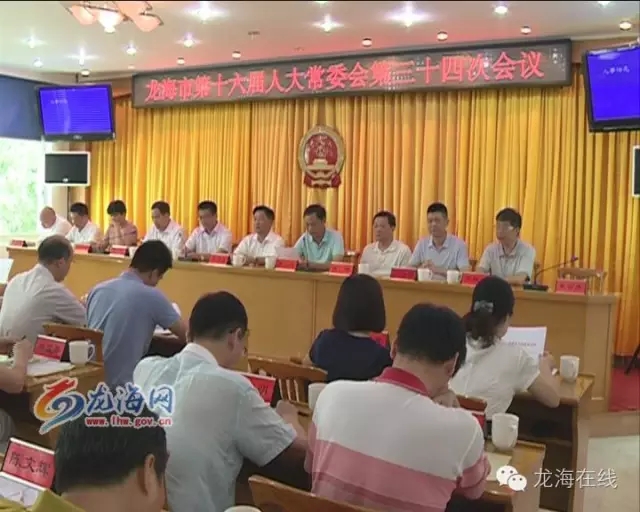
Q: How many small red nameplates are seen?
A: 14